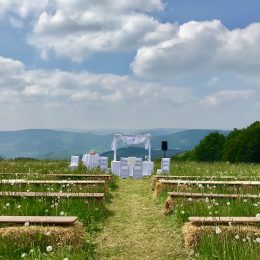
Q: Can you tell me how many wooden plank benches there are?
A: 8